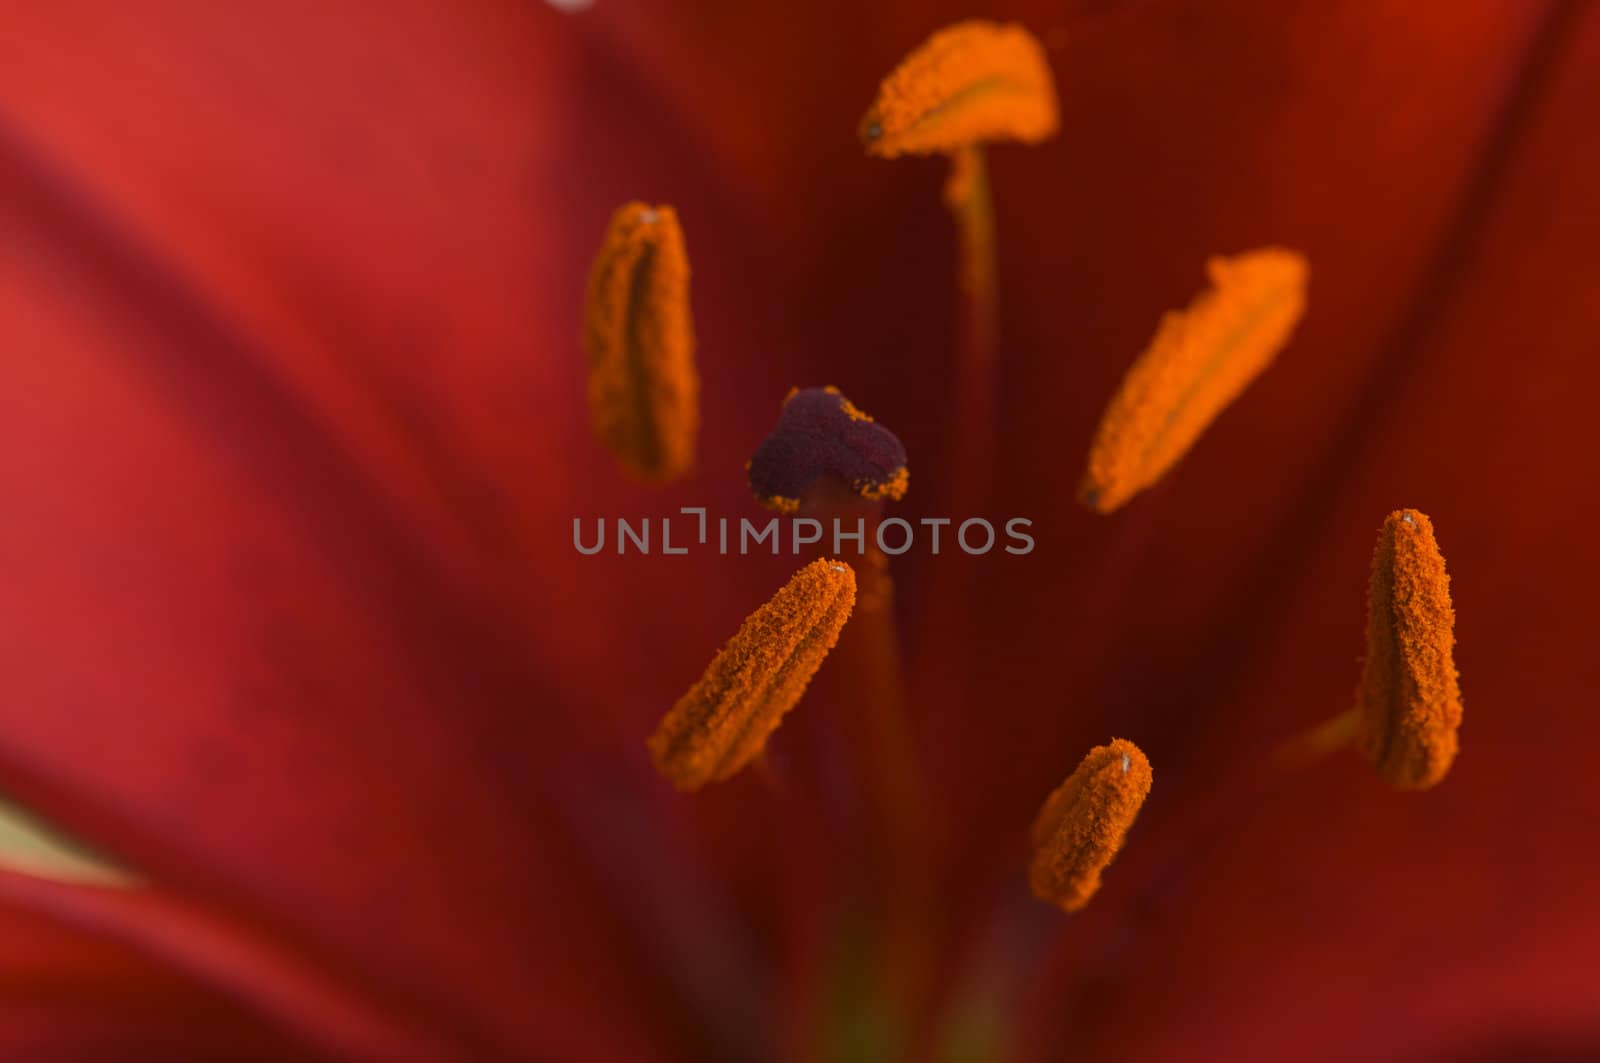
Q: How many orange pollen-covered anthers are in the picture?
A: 6